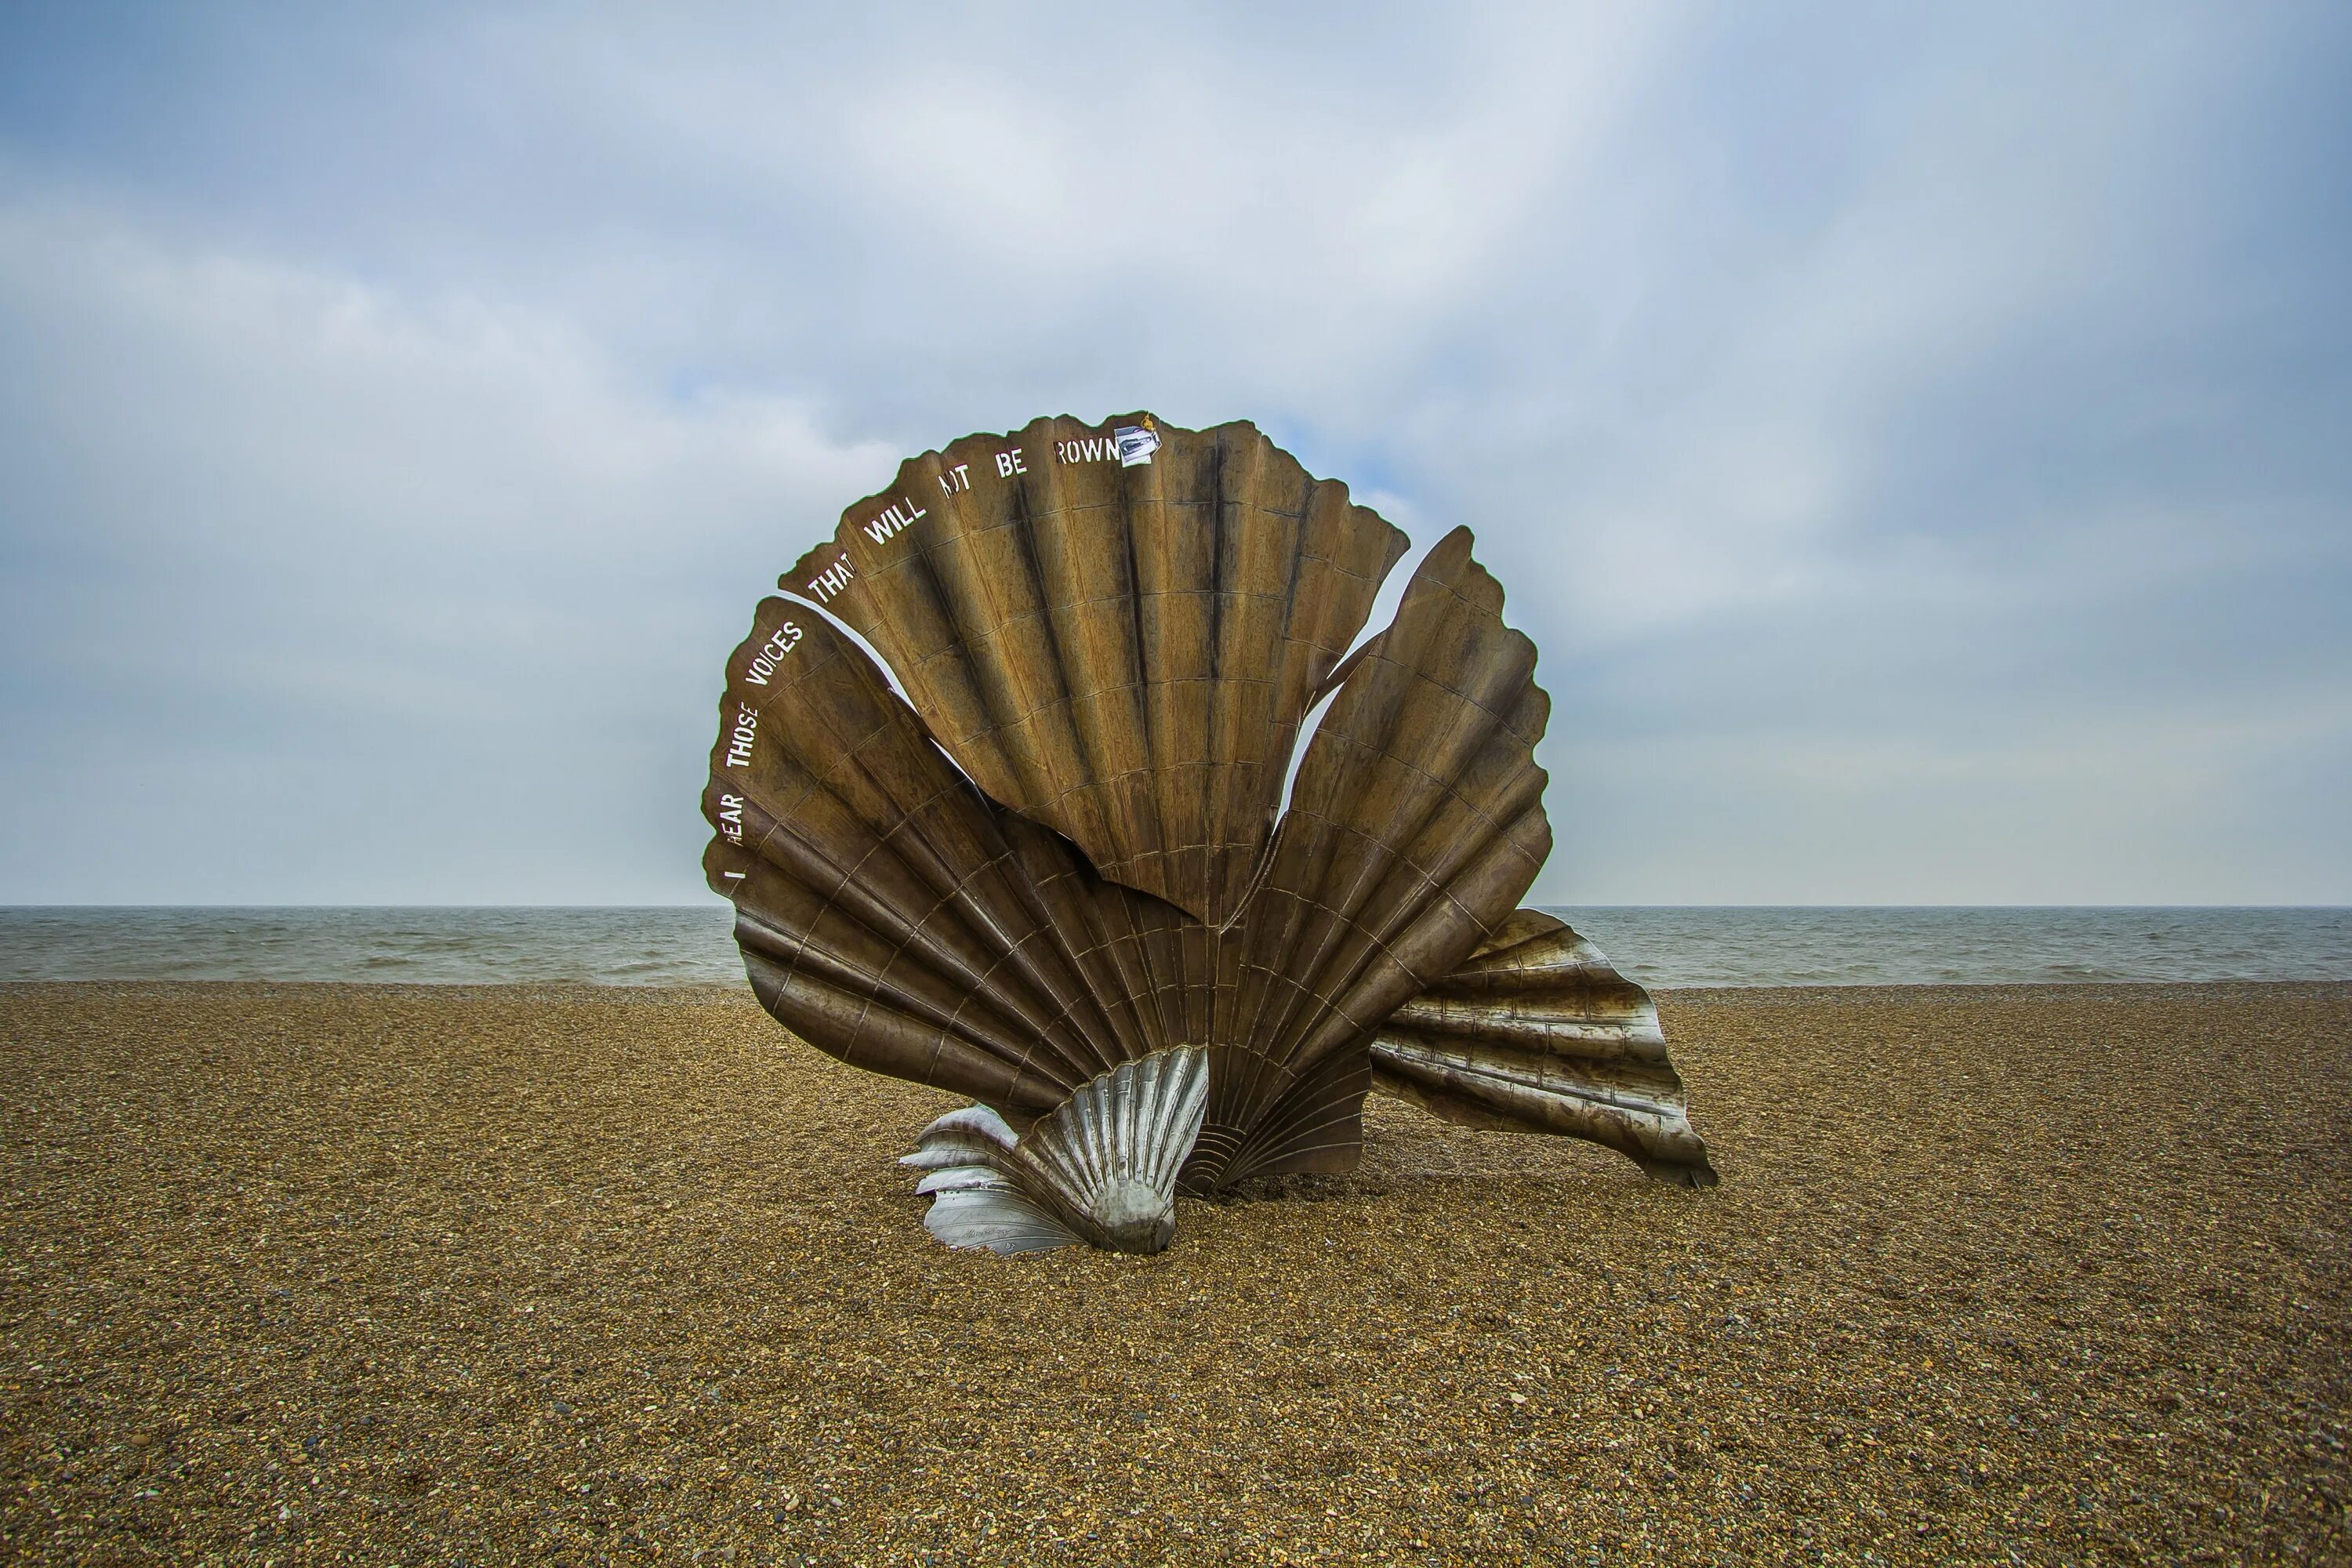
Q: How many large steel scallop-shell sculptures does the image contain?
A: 1